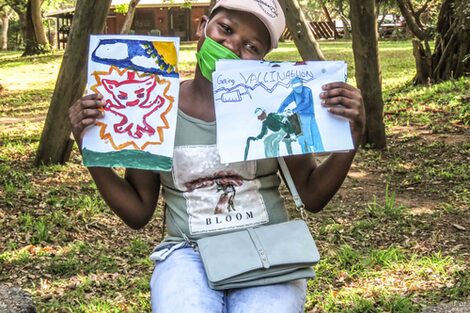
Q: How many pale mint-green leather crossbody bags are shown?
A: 1